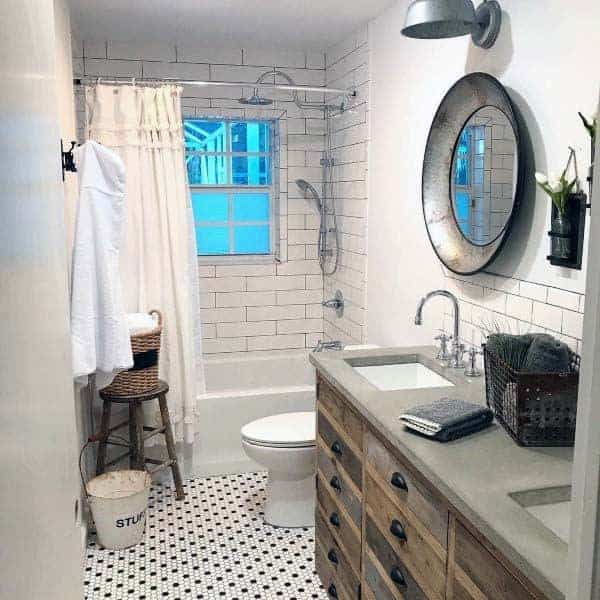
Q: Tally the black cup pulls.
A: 8